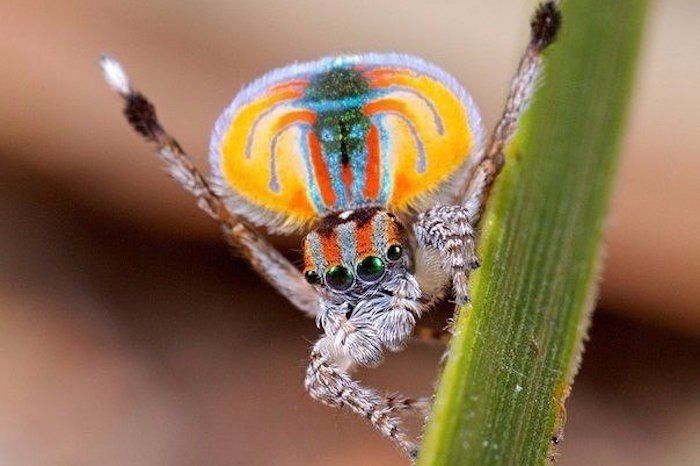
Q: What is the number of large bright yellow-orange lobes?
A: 2